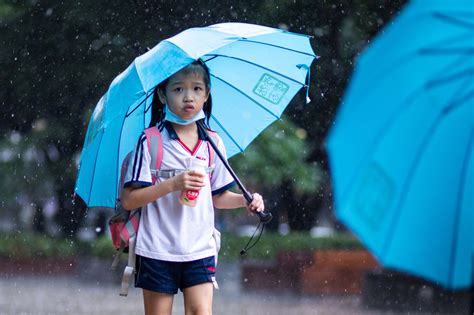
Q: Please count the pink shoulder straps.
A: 2